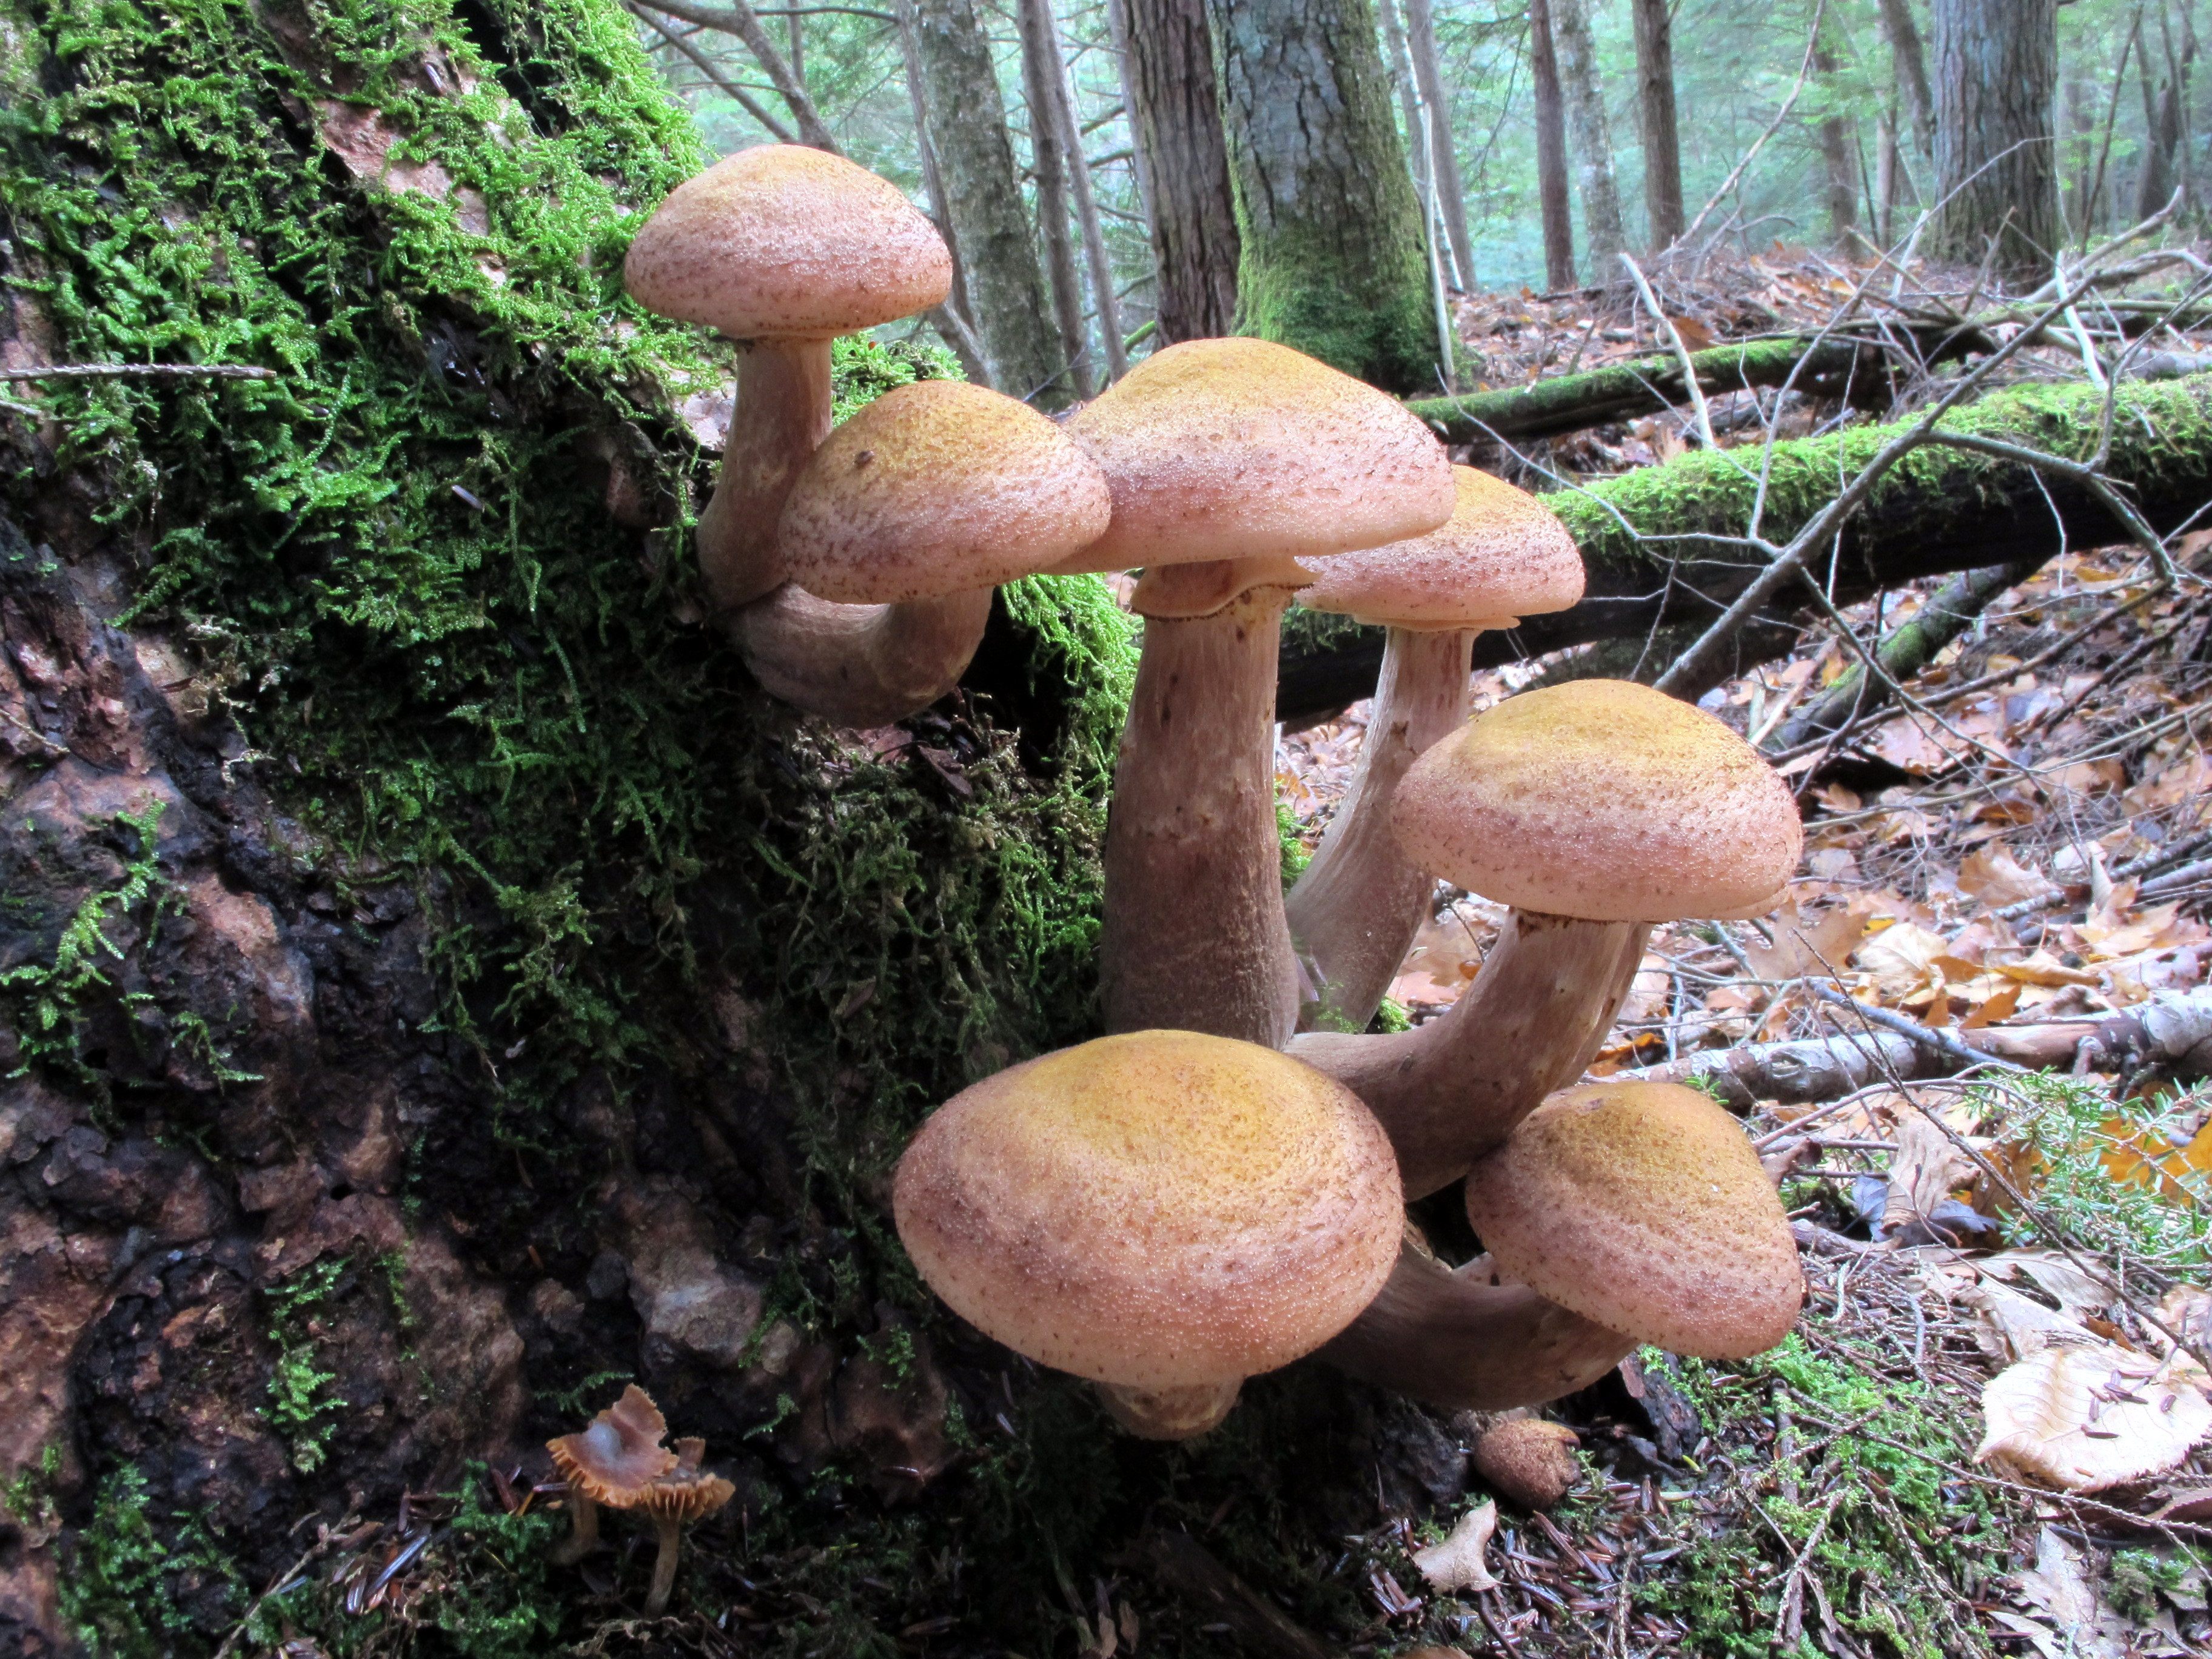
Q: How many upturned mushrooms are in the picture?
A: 2